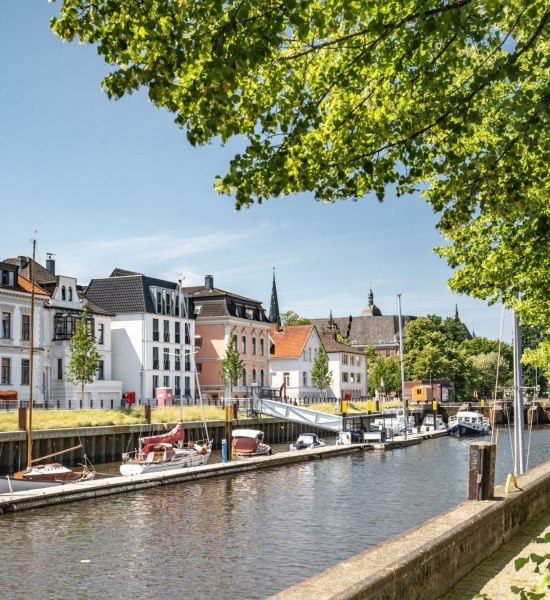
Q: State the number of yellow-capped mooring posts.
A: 5